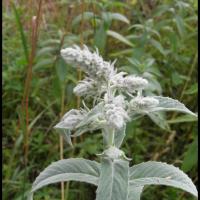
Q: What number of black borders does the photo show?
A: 2